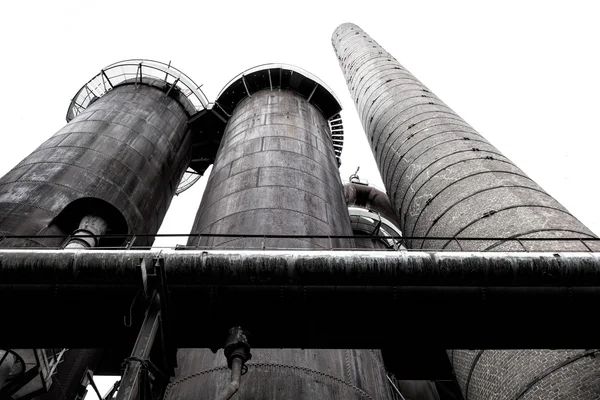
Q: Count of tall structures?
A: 3